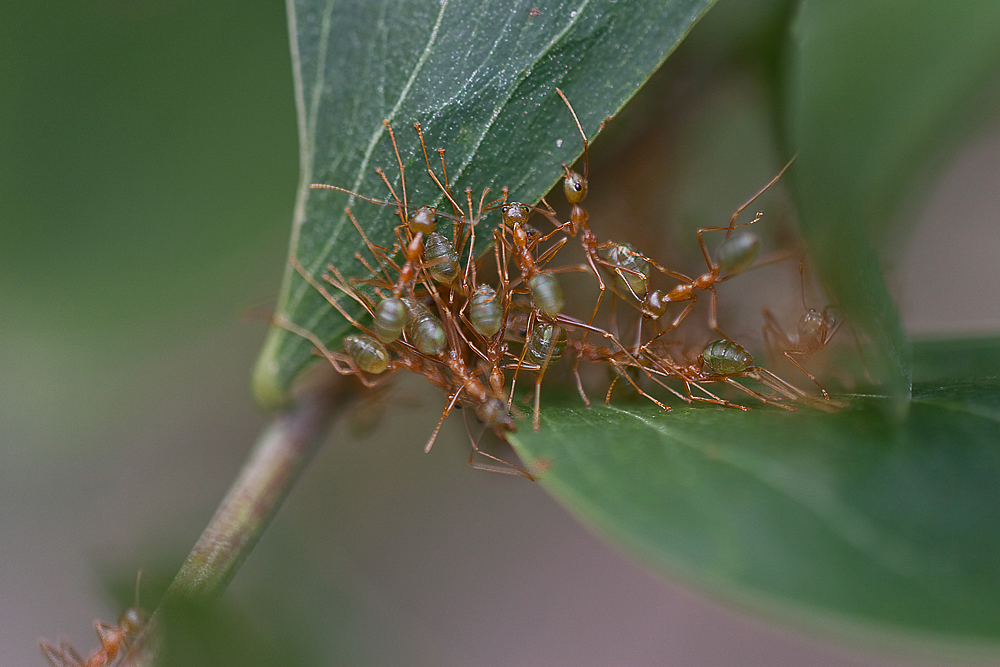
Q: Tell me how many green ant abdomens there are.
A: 10